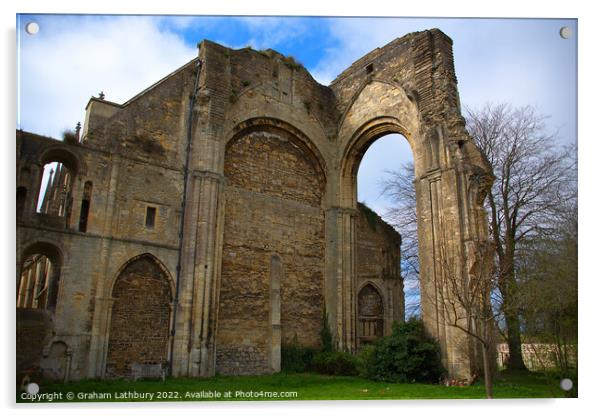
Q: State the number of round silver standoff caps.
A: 4